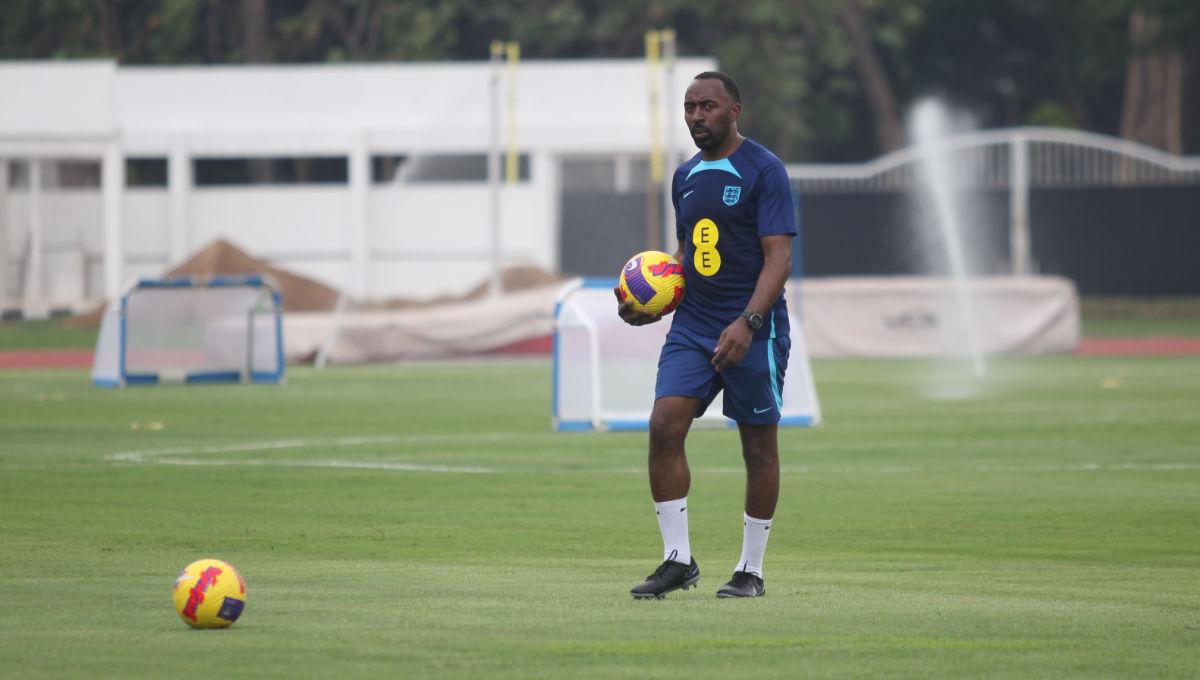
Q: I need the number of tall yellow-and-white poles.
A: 2